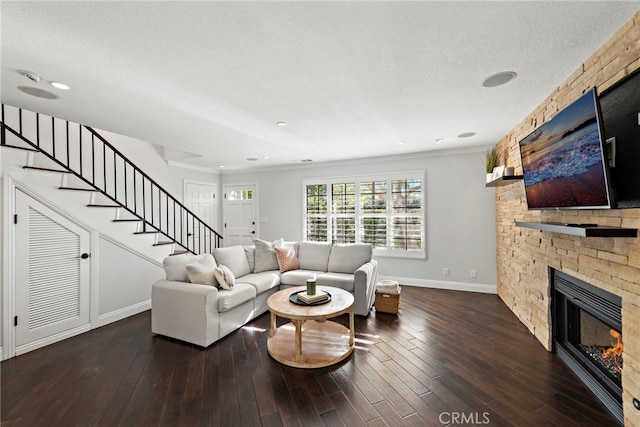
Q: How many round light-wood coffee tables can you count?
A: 1